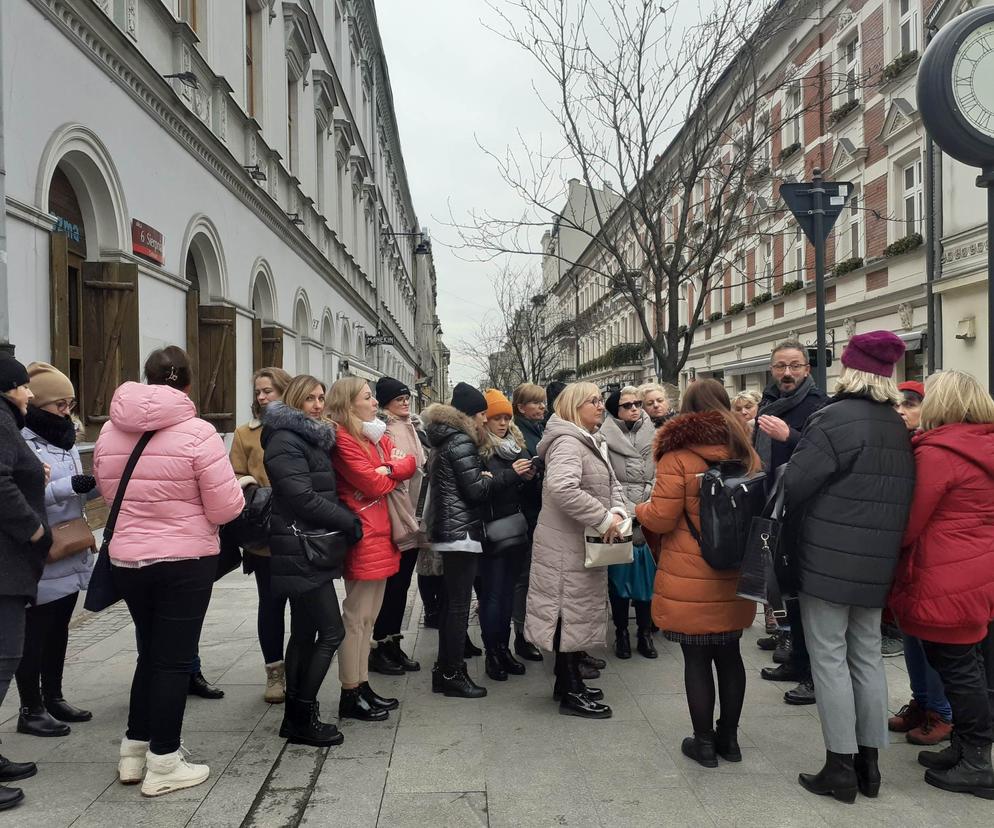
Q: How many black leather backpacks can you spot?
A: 1